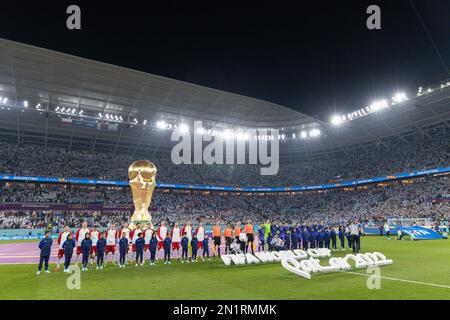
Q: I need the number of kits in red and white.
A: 11